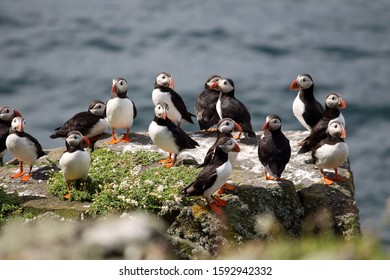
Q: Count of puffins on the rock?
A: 15